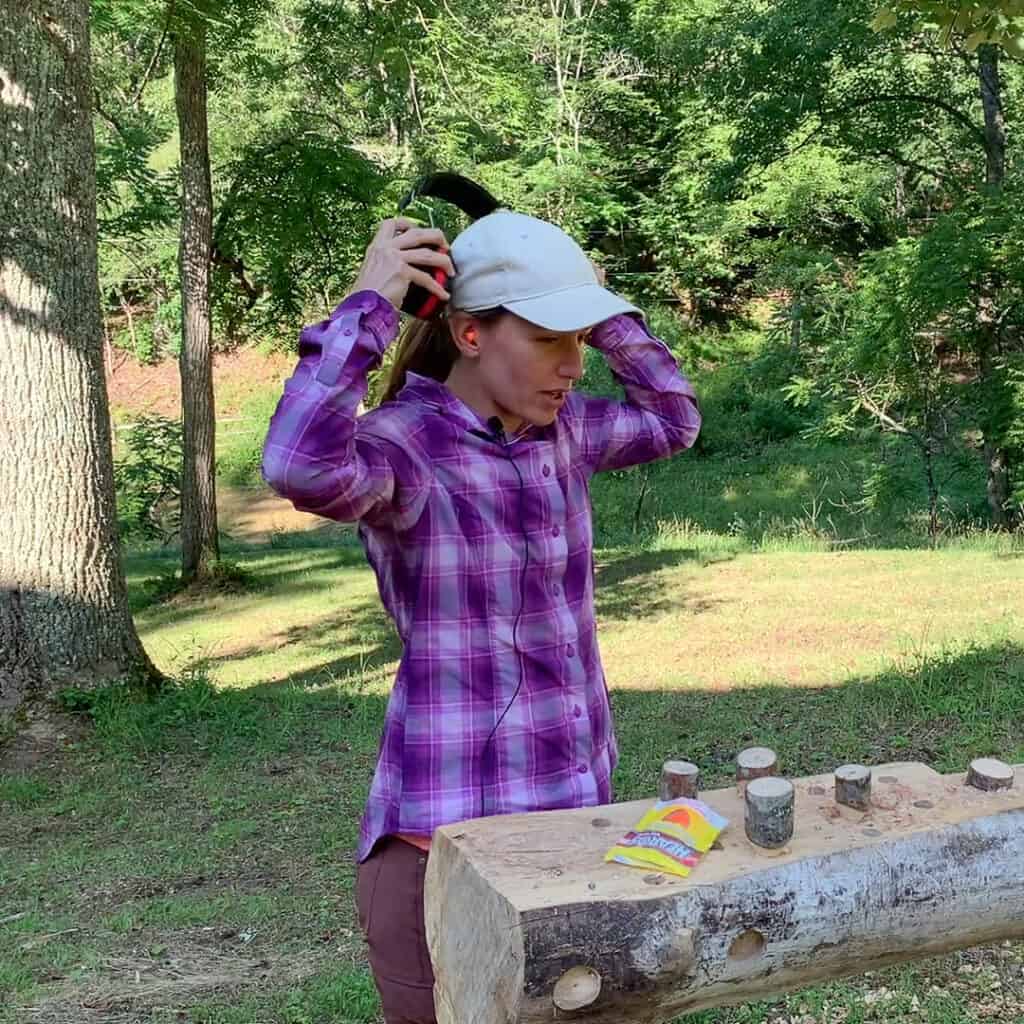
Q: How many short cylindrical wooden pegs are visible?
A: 5